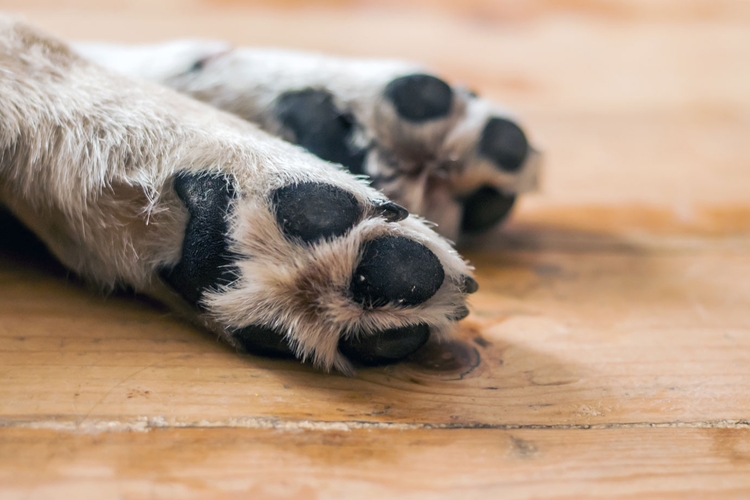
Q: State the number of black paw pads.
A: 9